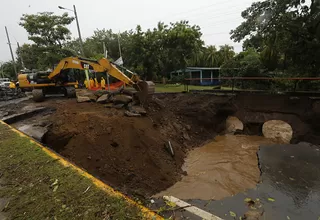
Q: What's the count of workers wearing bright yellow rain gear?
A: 4